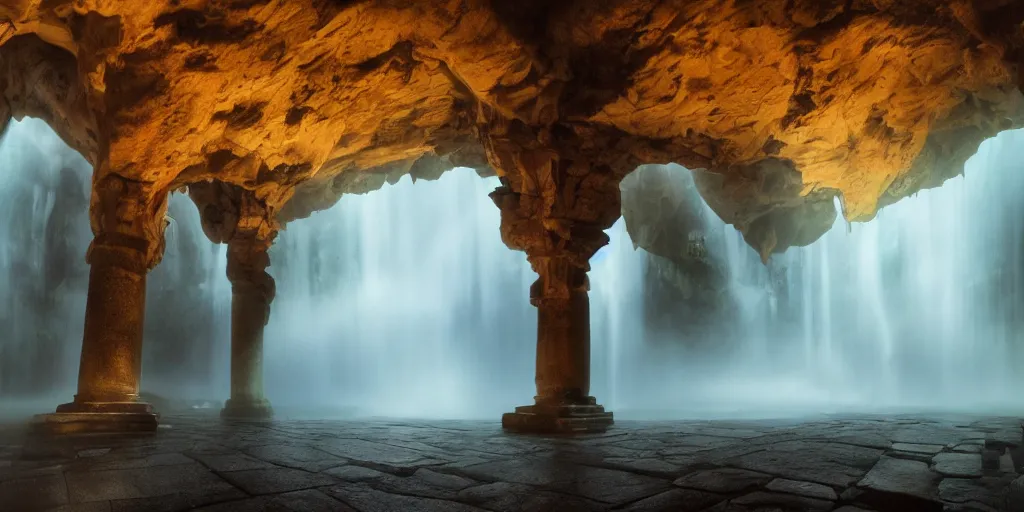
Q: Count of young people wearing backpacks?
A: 0